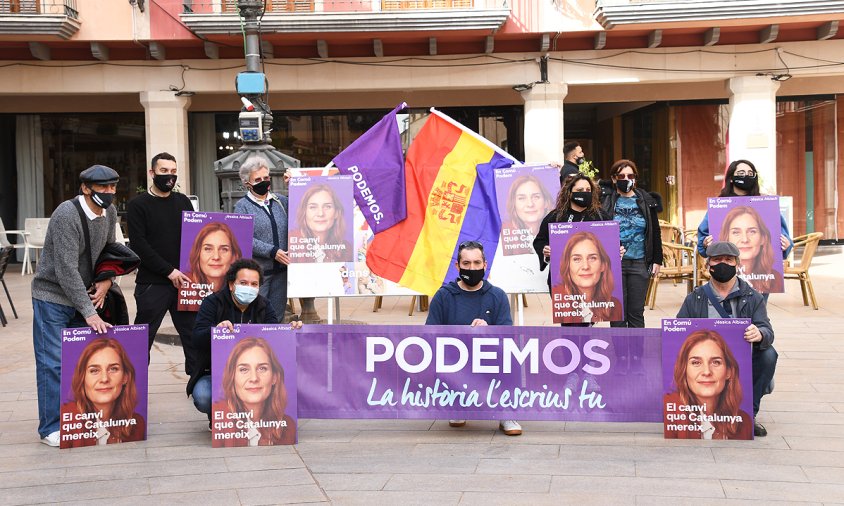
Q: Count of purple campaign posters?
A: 8